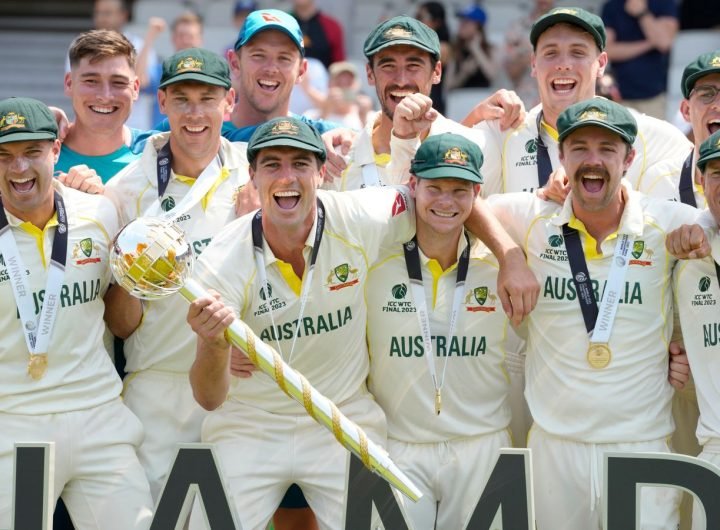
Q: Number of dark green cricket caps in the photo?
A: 9